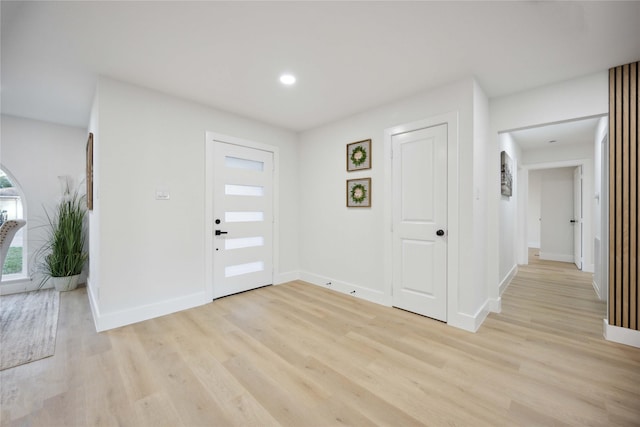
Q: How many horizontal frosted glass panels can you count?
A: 5